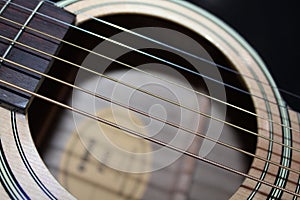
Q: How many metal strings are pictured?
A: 6